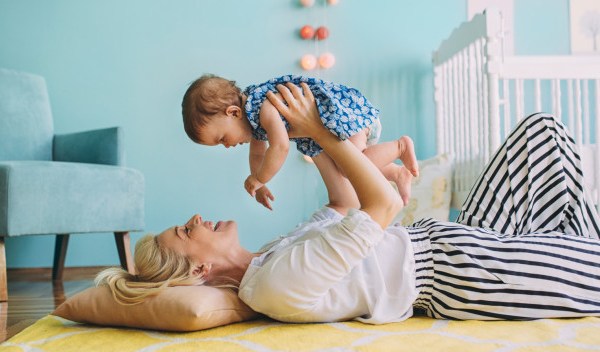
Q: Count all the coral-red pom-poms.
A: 2